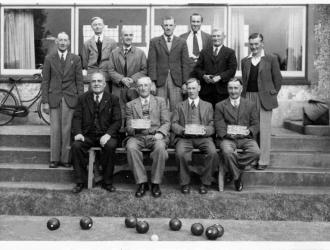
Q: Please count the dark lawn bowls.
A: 8